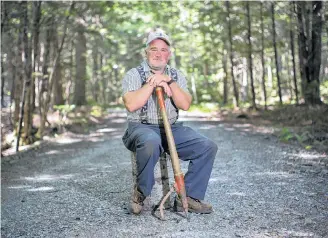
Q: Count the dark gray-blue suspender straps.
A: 2